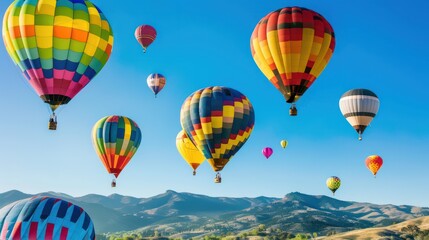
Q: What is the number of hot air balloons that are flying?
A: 13